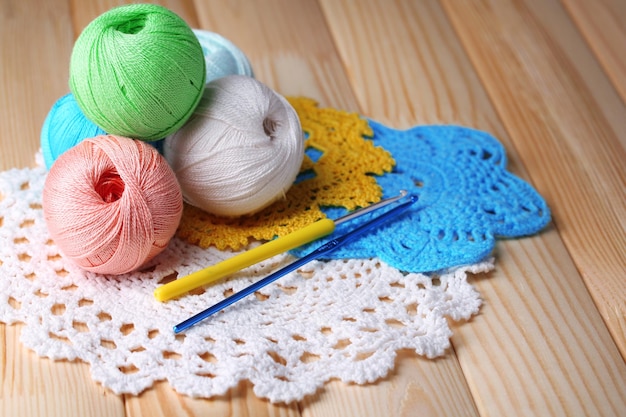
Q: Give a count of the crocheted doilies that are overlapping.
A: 3